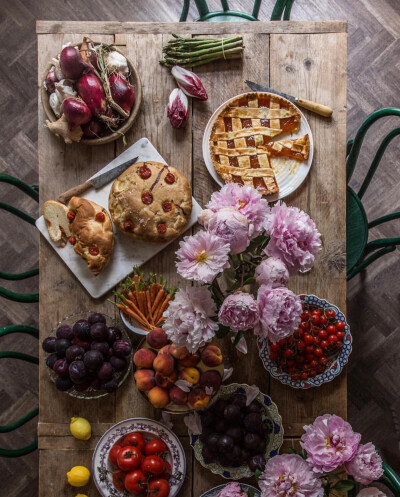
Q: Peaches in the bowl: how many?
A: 14